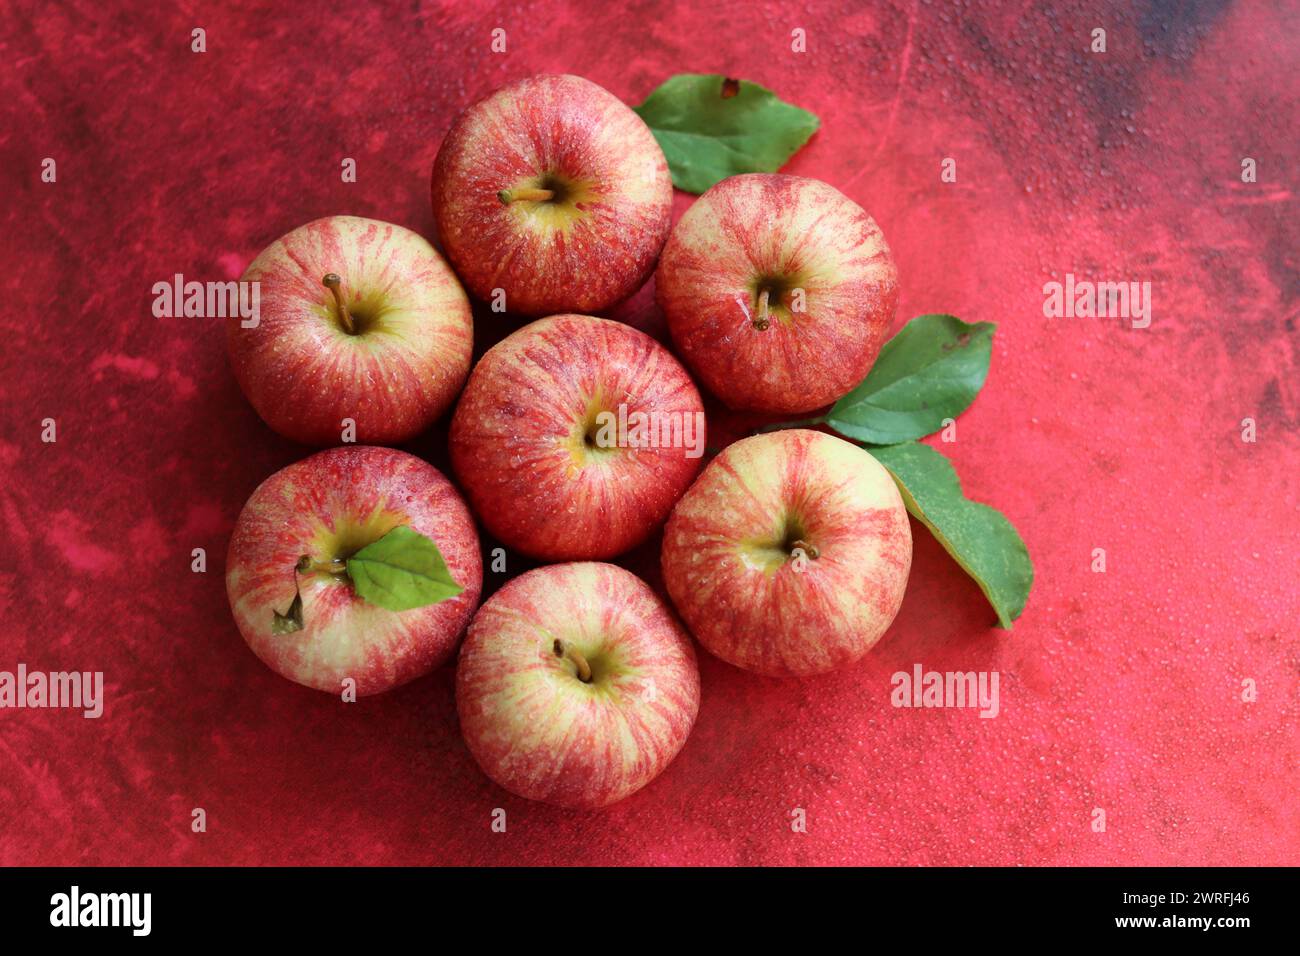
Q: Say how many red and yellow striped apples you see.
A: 7